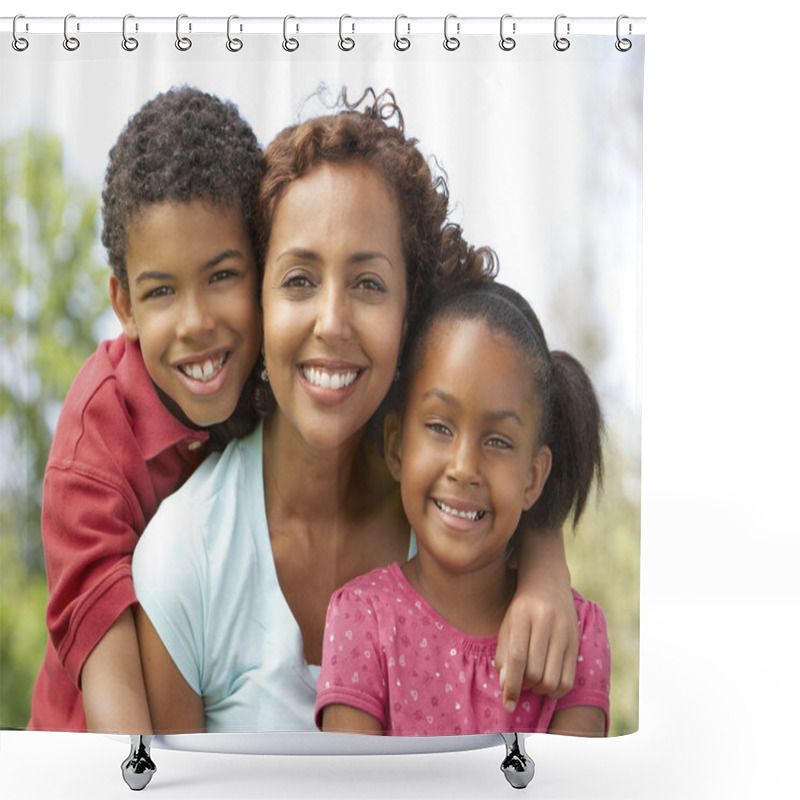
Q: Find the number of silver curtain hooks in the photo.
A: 12